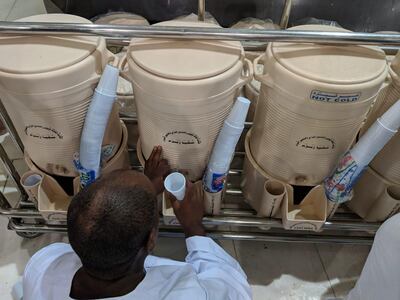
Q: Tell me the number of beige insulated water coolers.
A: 4